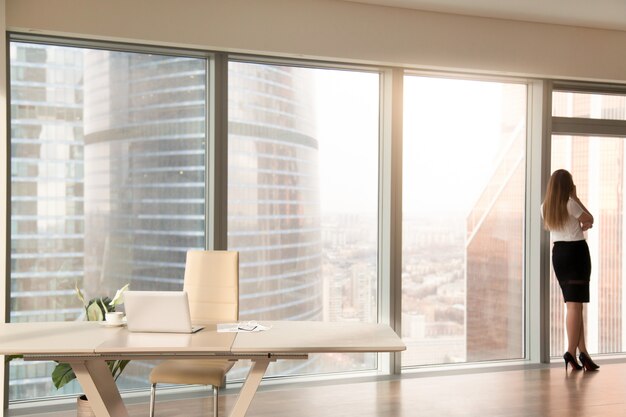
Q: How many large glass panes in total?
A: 4